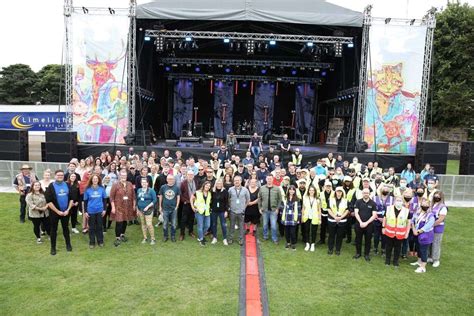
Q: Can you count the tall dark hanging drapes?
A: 4